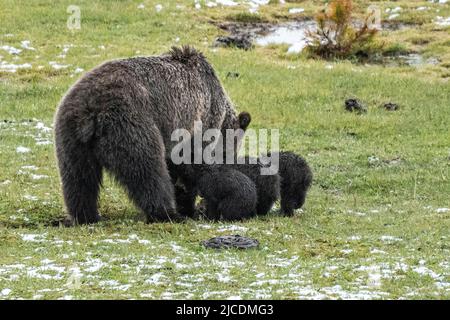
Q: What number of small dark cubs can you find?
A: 3